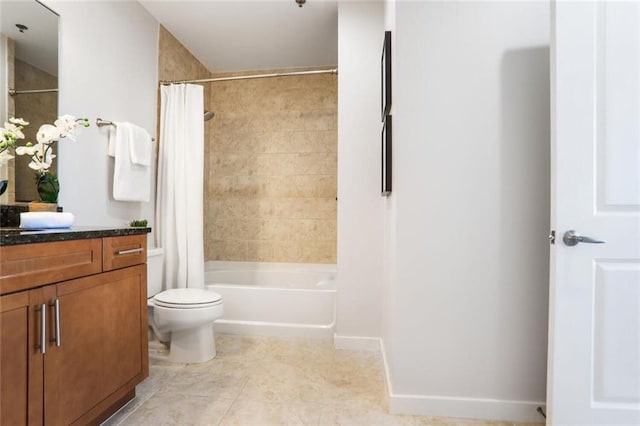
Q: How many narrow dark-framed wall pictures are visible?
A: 2